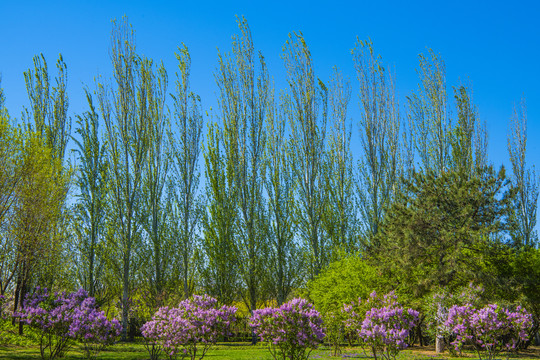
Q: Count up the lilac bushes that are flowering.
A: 5